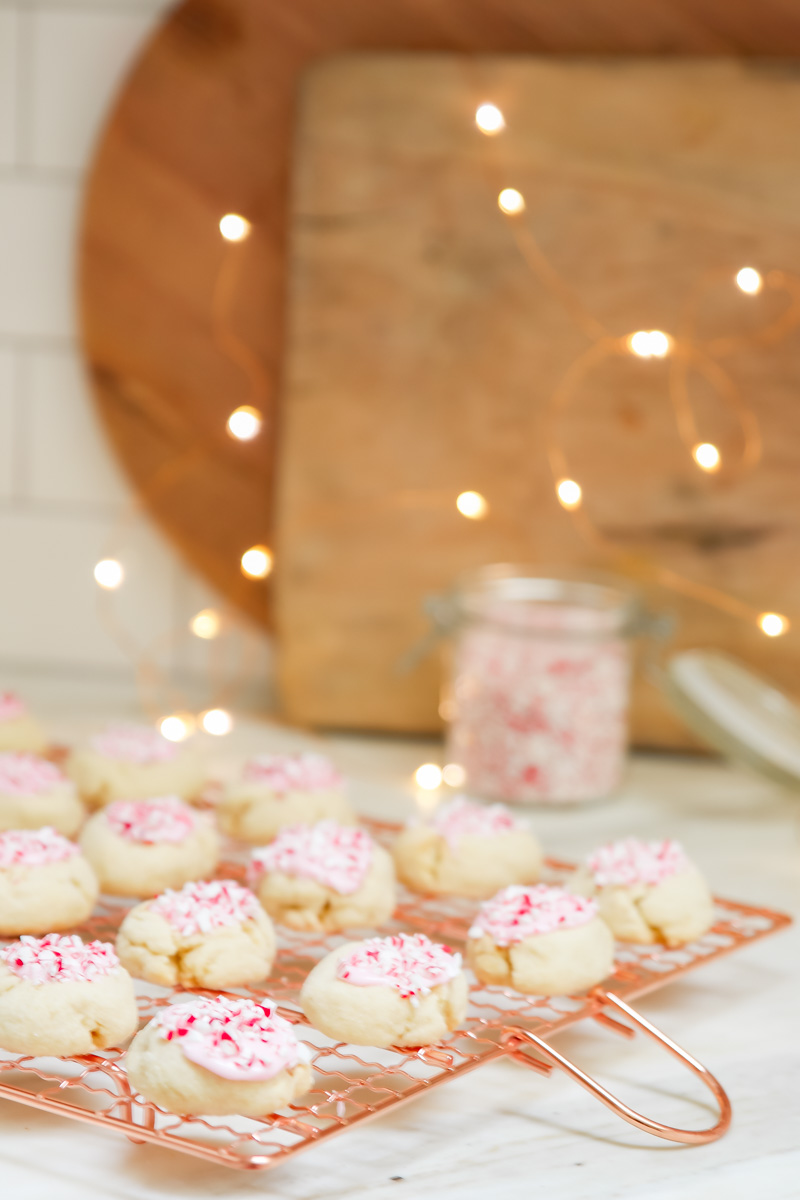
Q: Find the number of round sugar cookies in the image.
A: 14